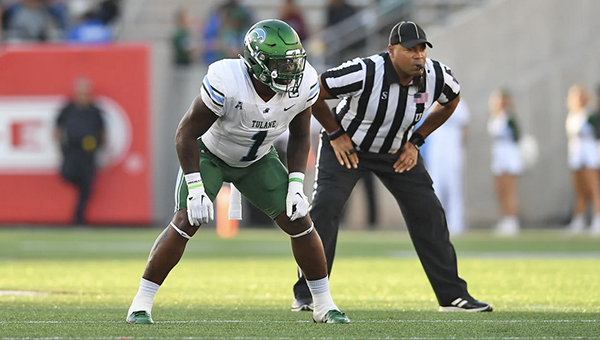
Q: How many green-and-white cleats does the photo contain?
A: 2